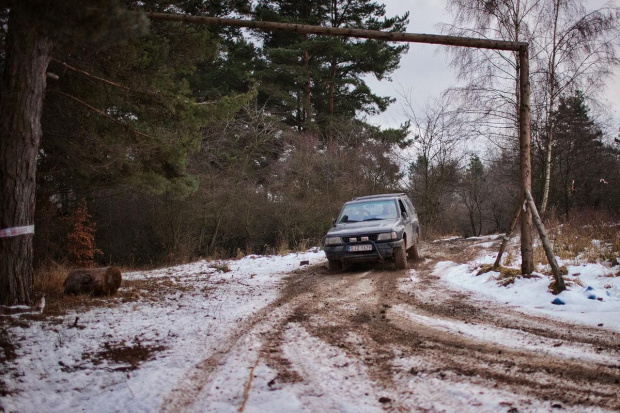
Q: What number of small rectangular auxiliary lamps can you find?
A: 2